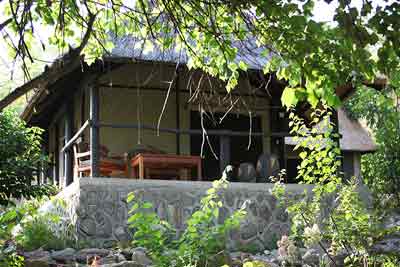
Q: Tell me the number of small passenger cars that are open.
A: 0